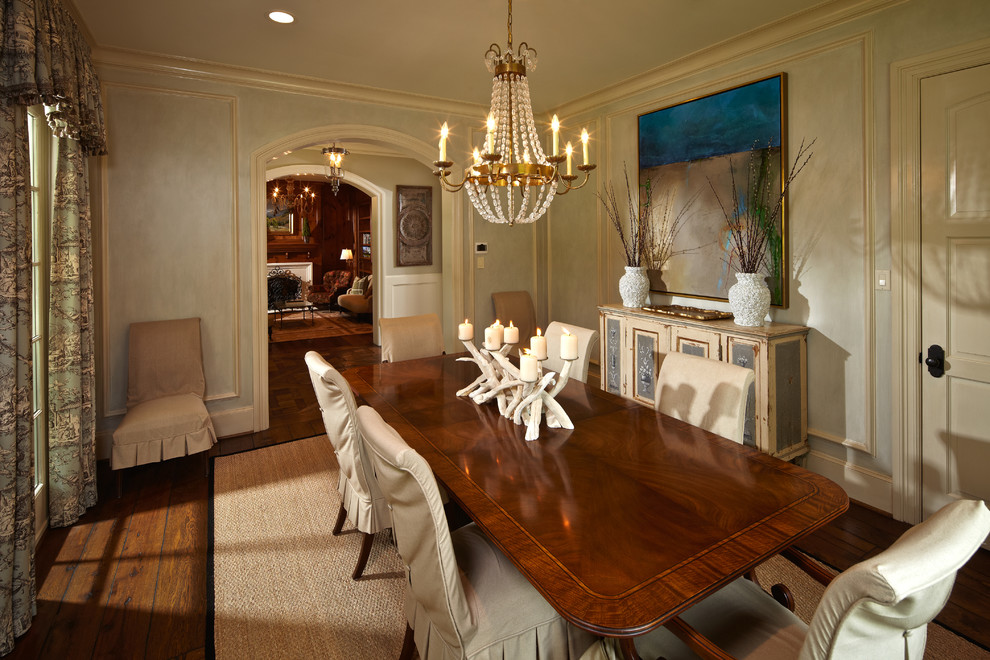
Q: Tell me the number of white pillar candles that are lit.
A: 7